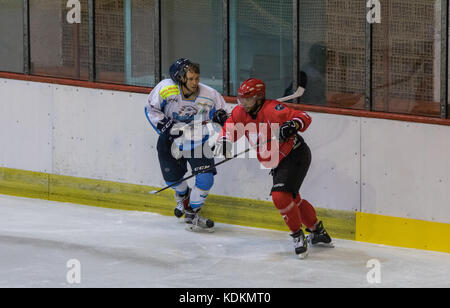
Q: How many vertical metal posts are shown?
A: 7